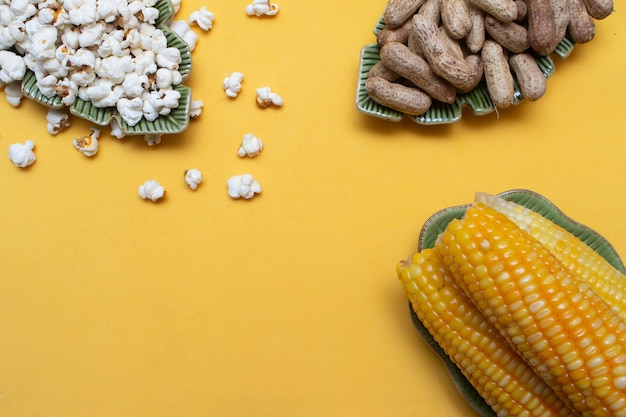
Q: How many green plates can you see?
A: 3